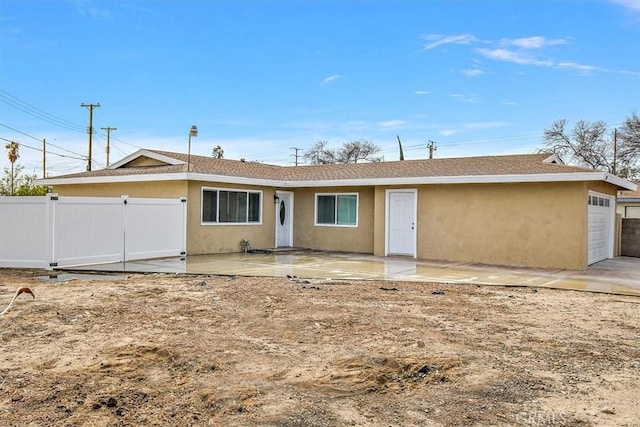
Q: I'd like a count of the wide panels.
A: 3